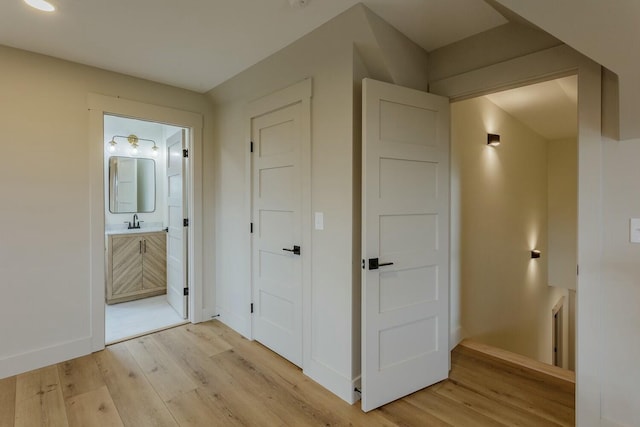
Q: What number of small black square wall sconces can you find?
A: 2